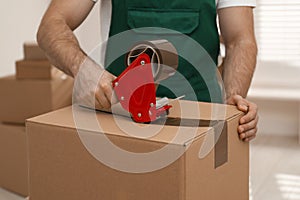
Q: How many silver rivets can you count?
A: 5